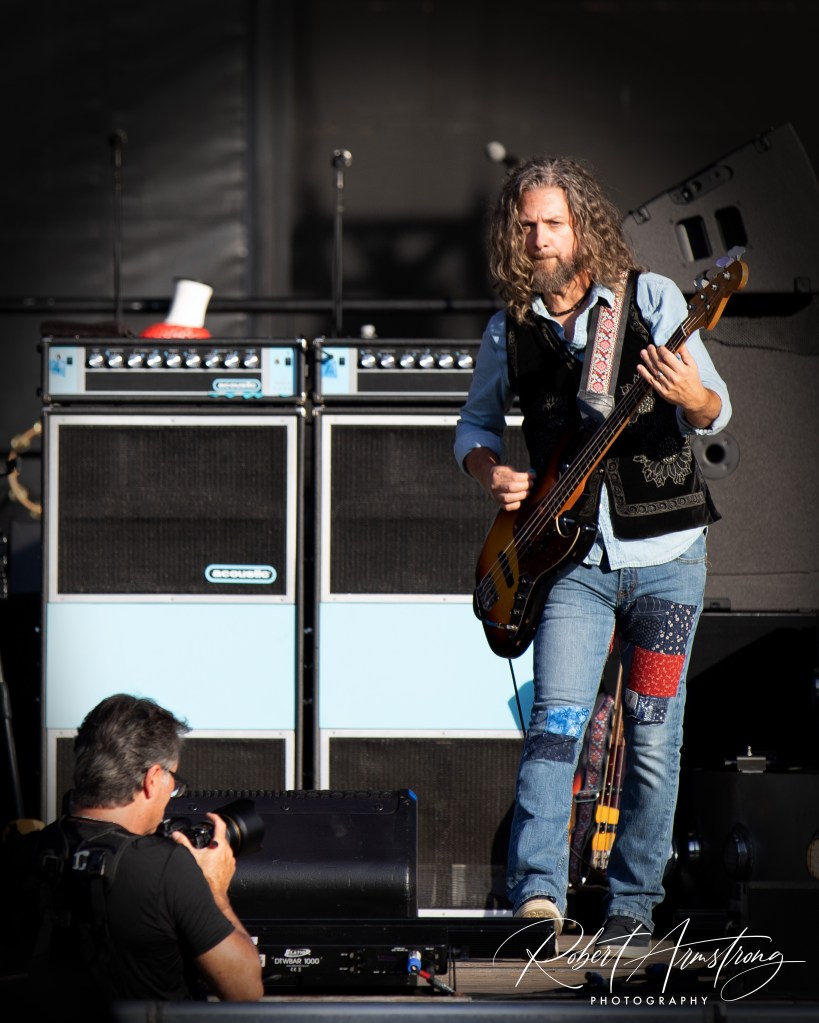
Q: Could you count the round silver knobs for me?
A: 15